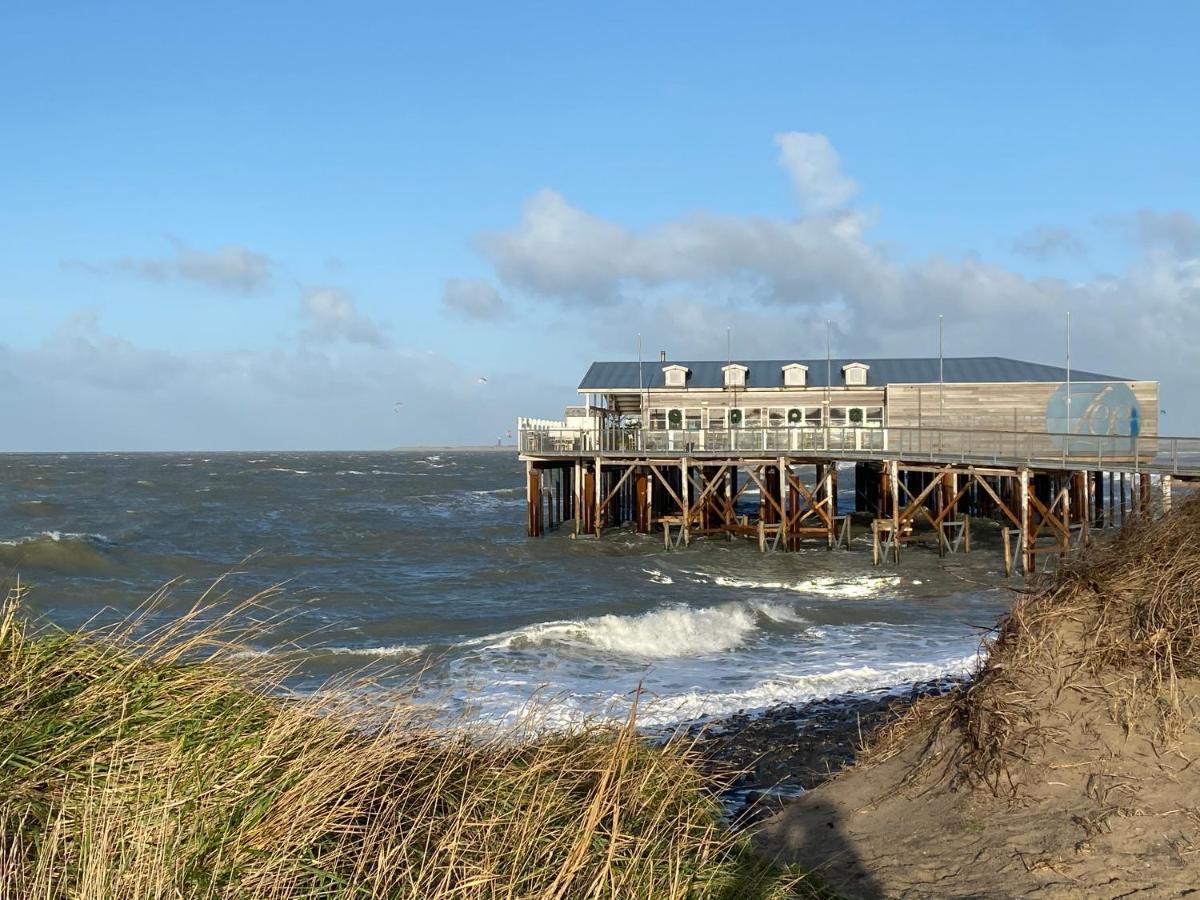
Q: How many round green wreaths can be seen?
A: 4